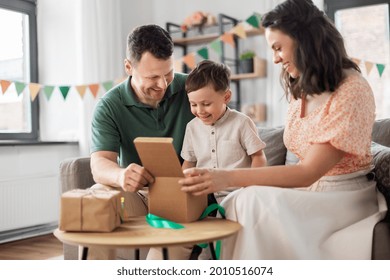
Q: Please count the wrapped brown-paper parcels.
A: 1